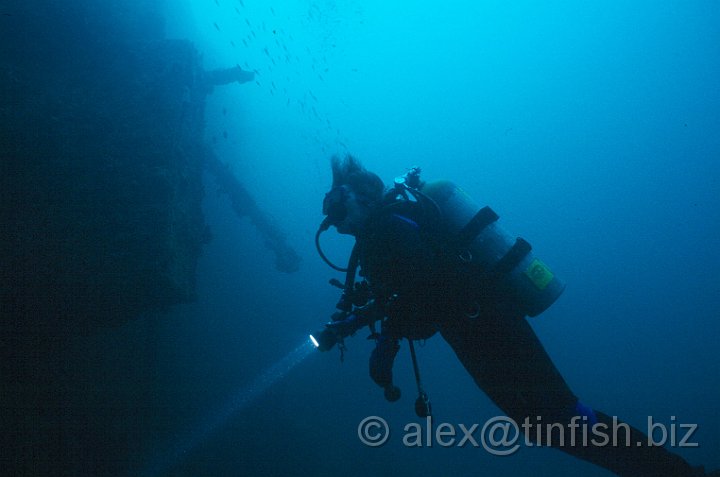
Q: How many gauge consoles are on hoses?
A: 1